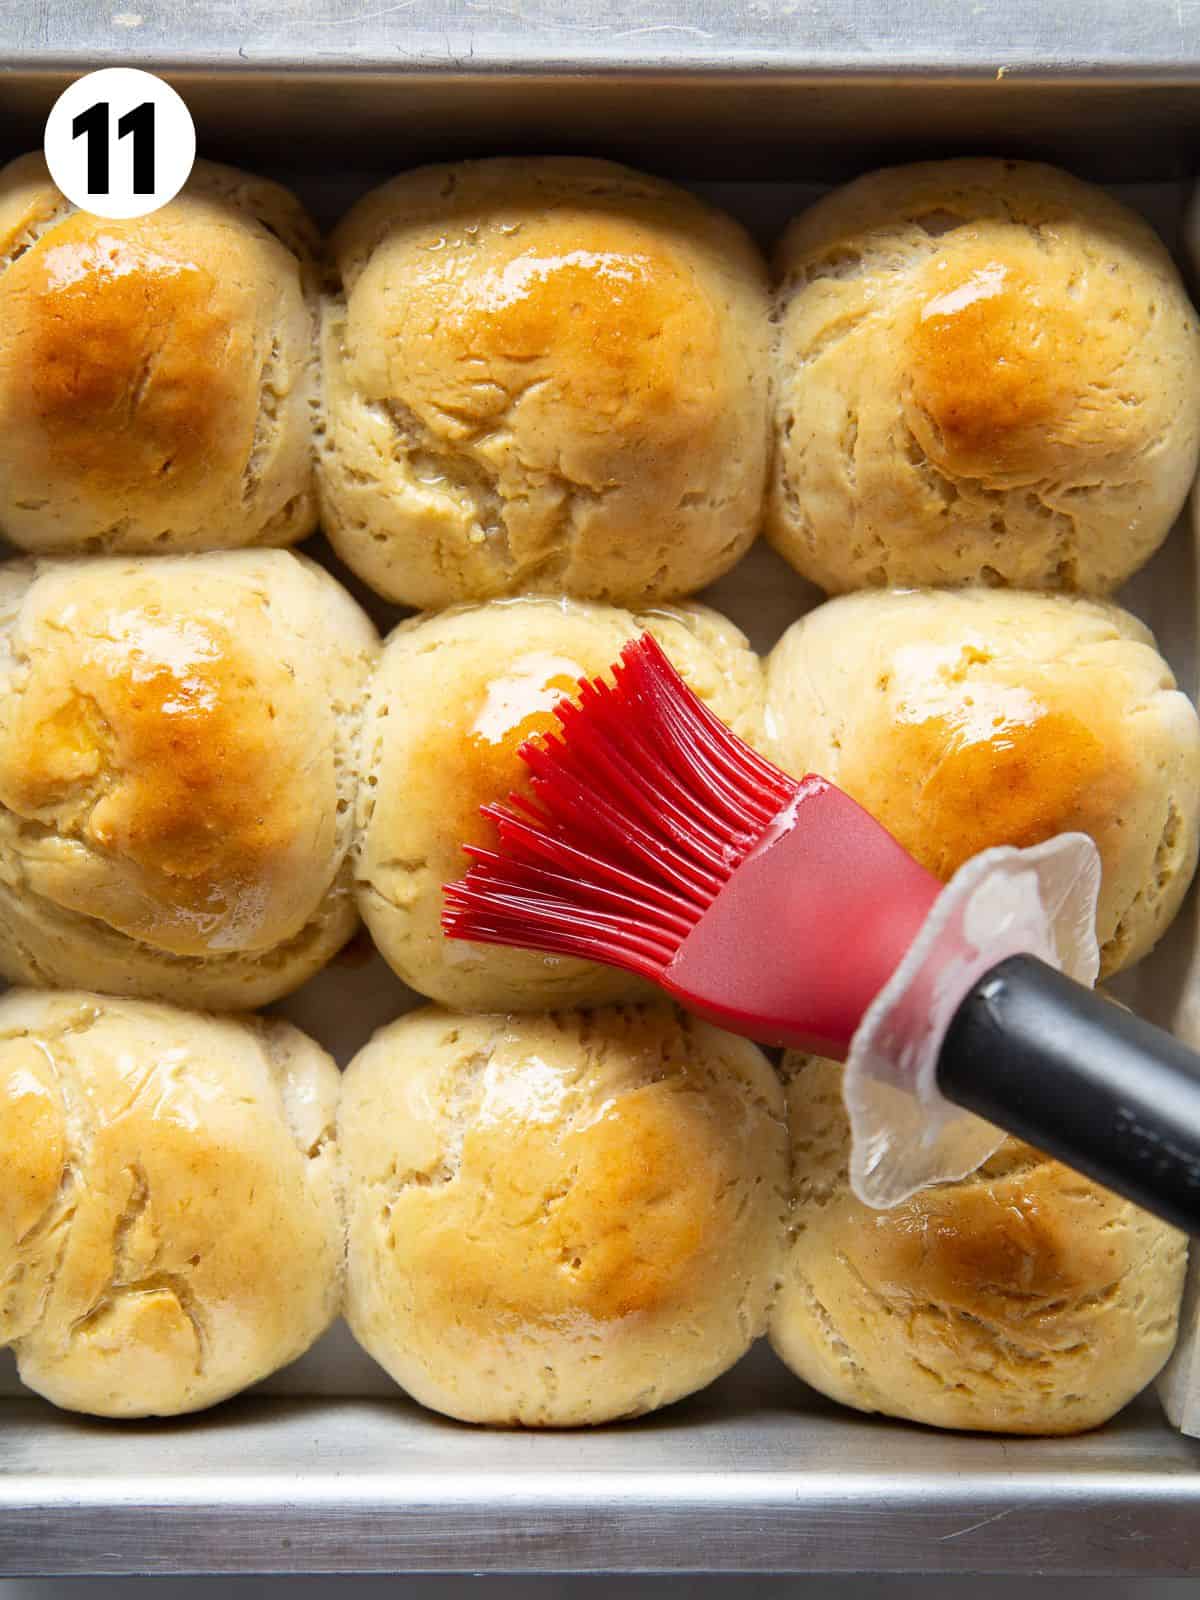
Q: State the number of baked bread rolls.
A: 9